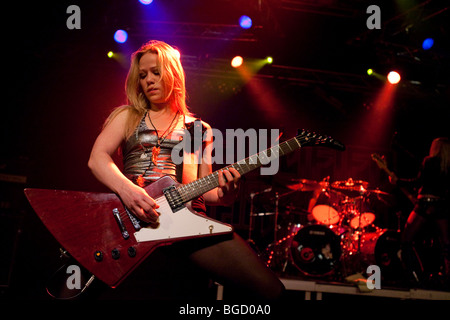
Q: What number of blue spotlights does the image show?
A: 4